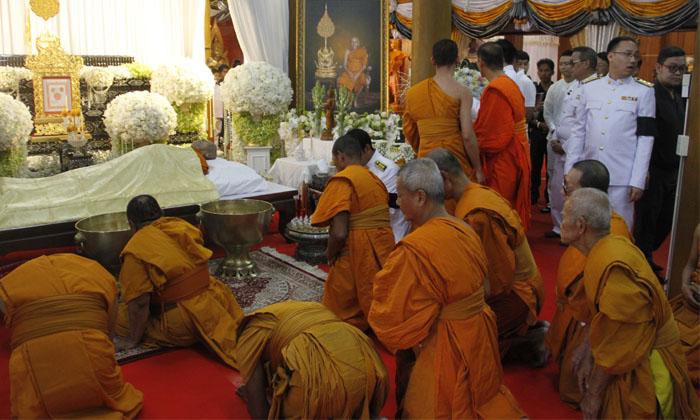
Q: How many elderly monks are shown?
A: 2